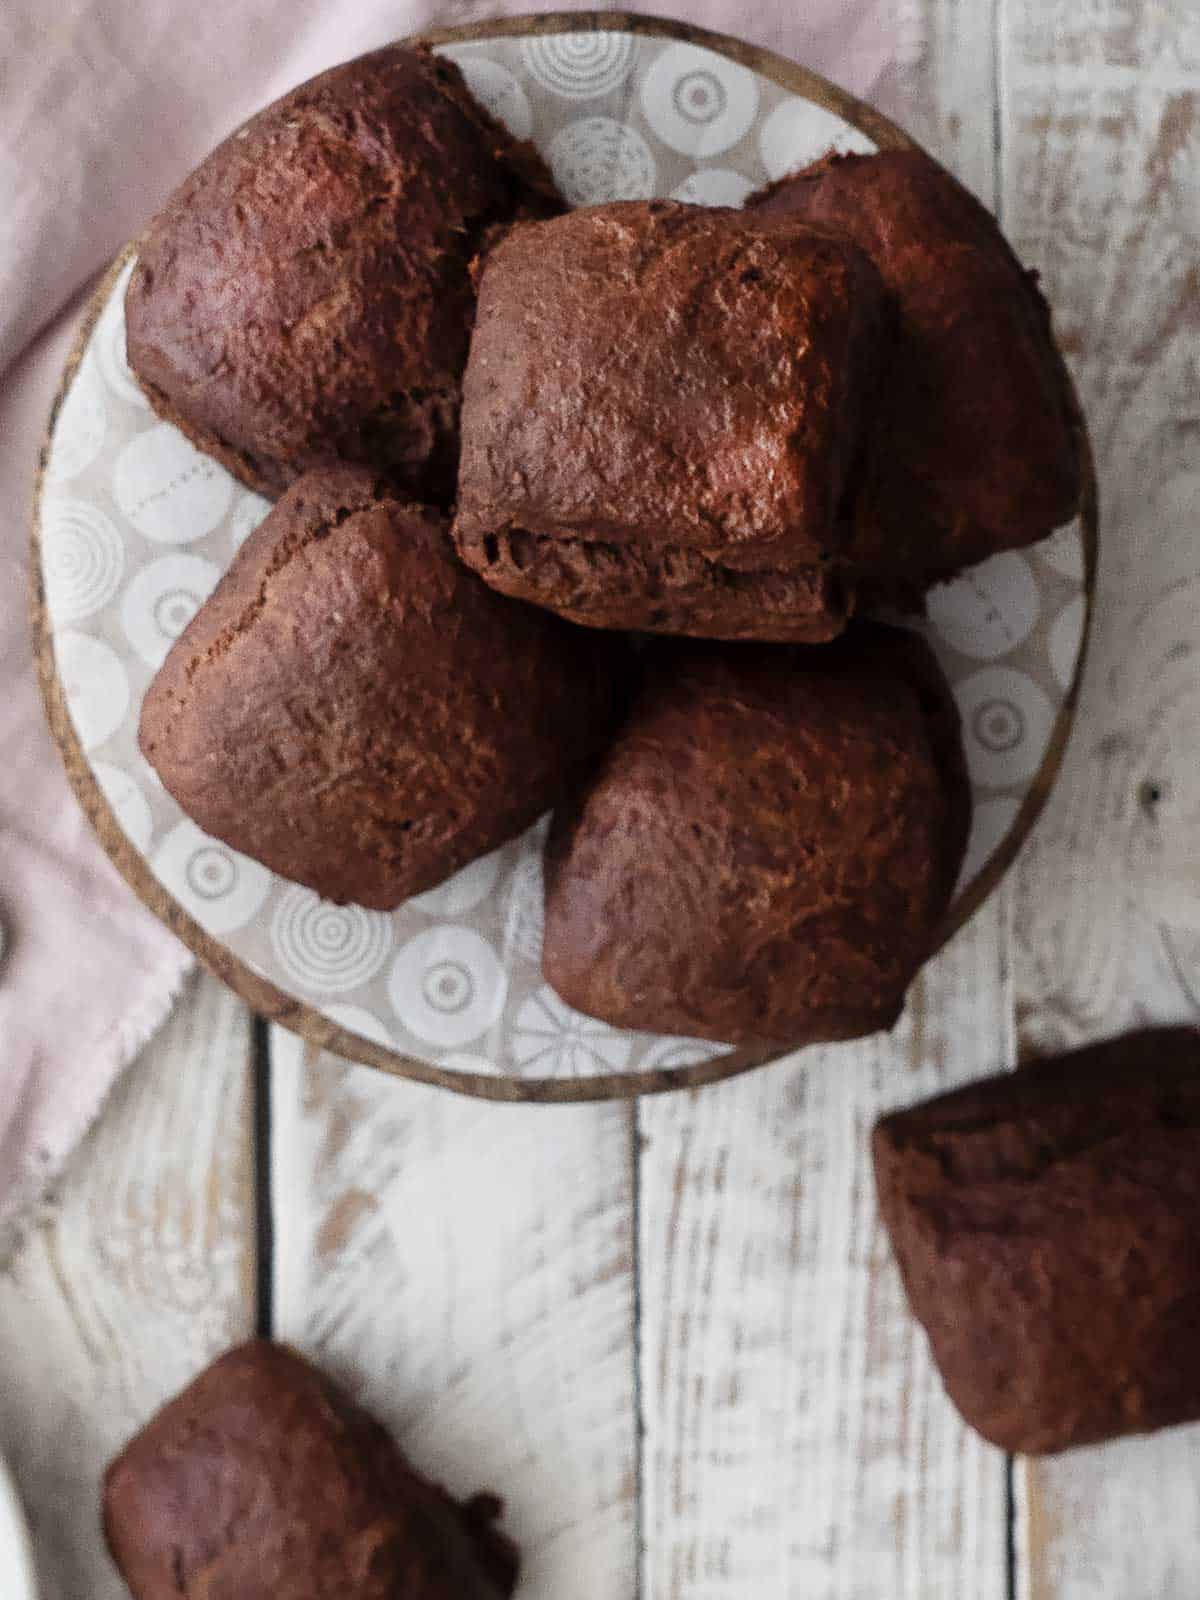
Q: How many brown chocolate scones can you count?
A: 7